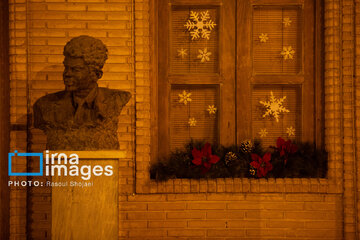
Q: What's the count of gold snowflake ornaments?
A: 12